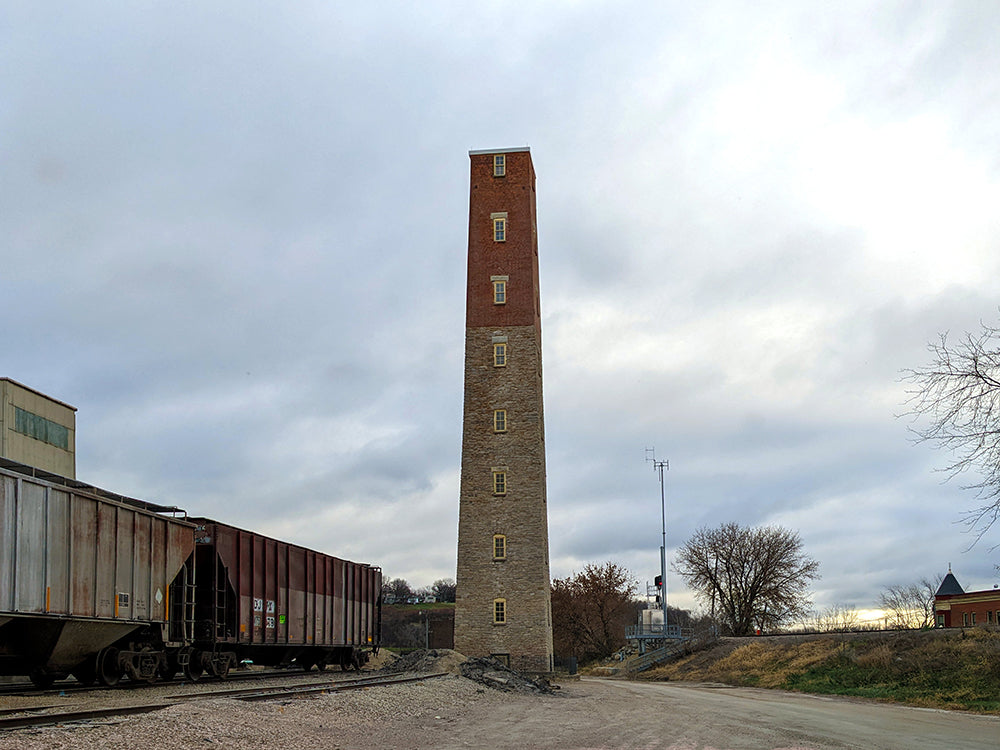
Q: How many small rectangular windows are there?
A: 8